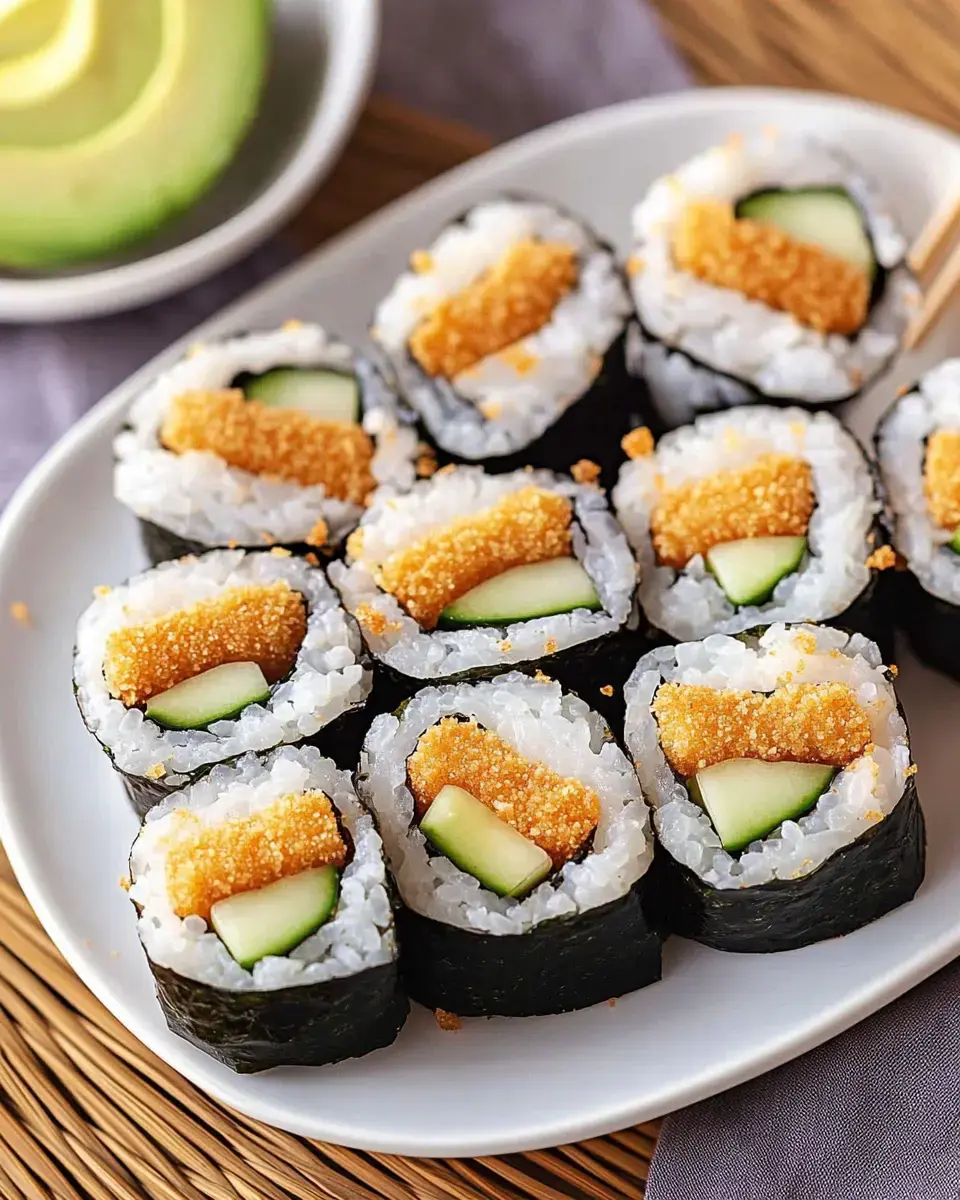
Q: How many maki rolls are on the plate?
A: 10